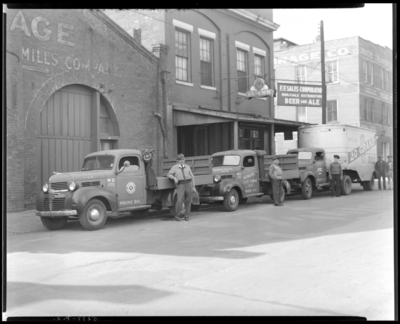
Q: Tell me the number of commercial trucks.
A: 3